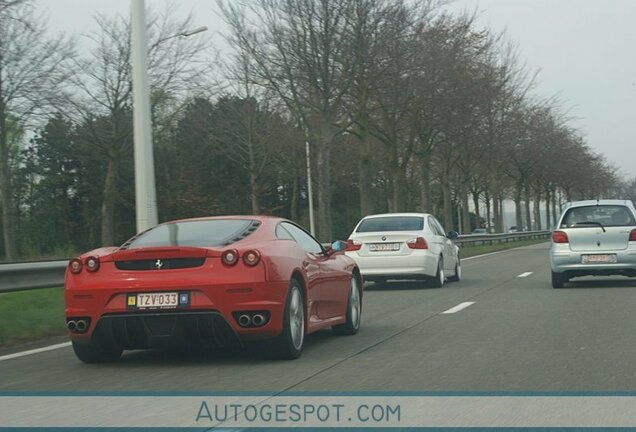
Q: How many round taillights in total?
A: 4